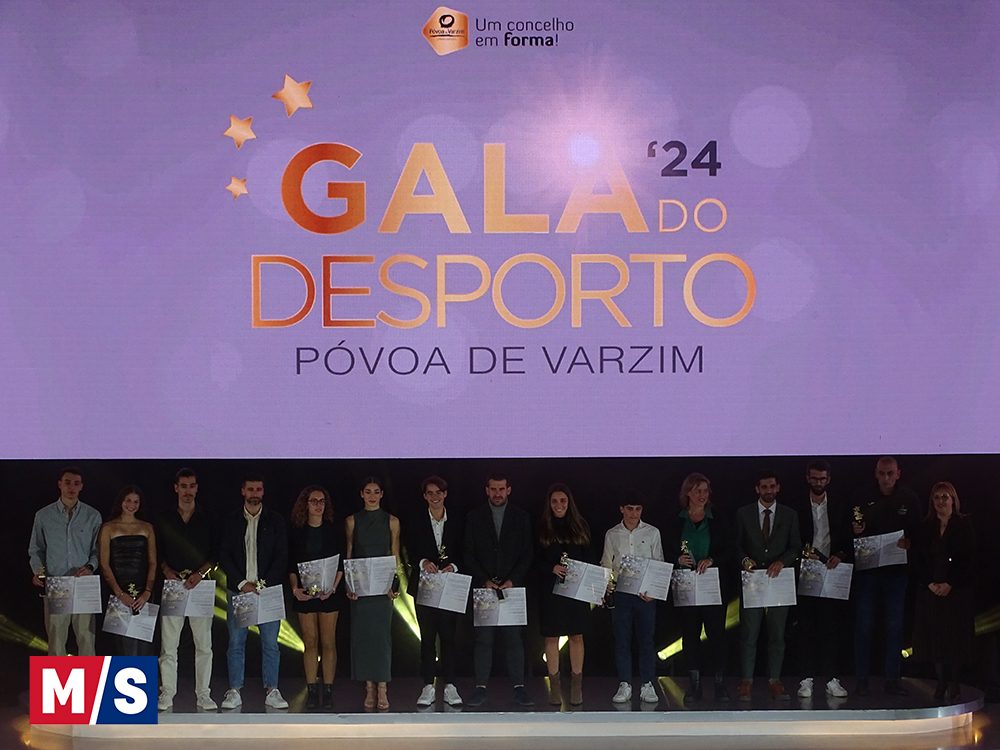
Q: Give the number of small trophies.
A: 14